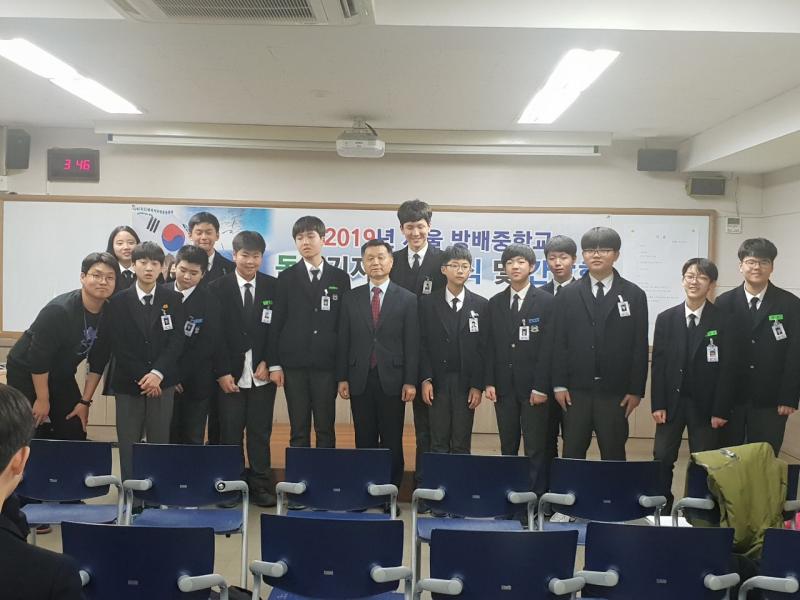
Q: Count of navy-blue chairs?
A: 11